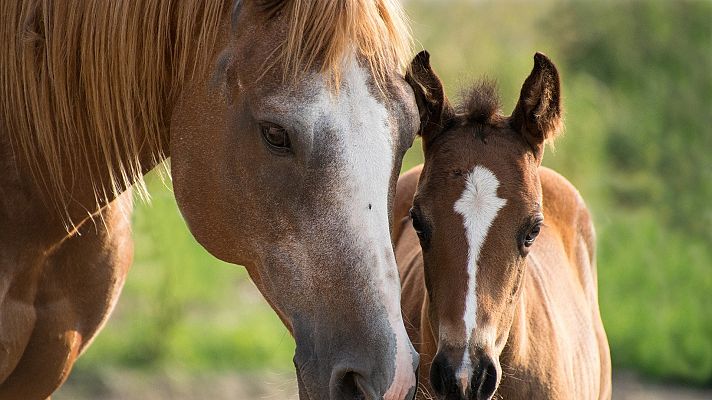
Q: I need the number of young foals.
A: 1